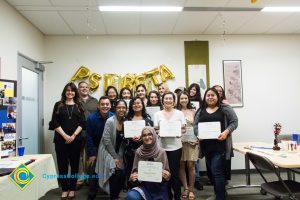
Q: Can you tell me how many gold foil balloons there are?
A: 7